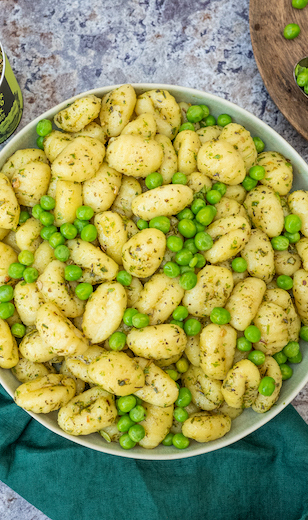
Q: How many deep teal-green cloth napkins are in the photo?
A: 1